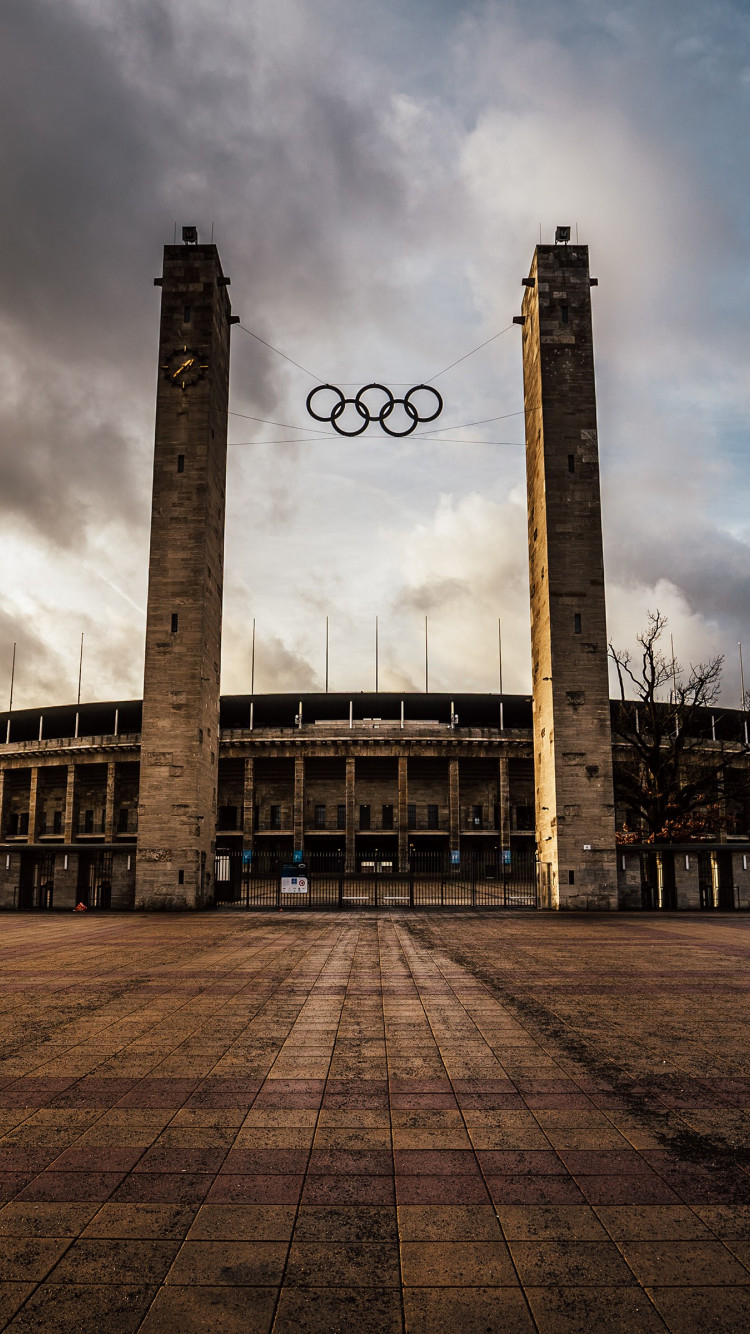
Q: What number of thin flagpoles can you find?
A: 9